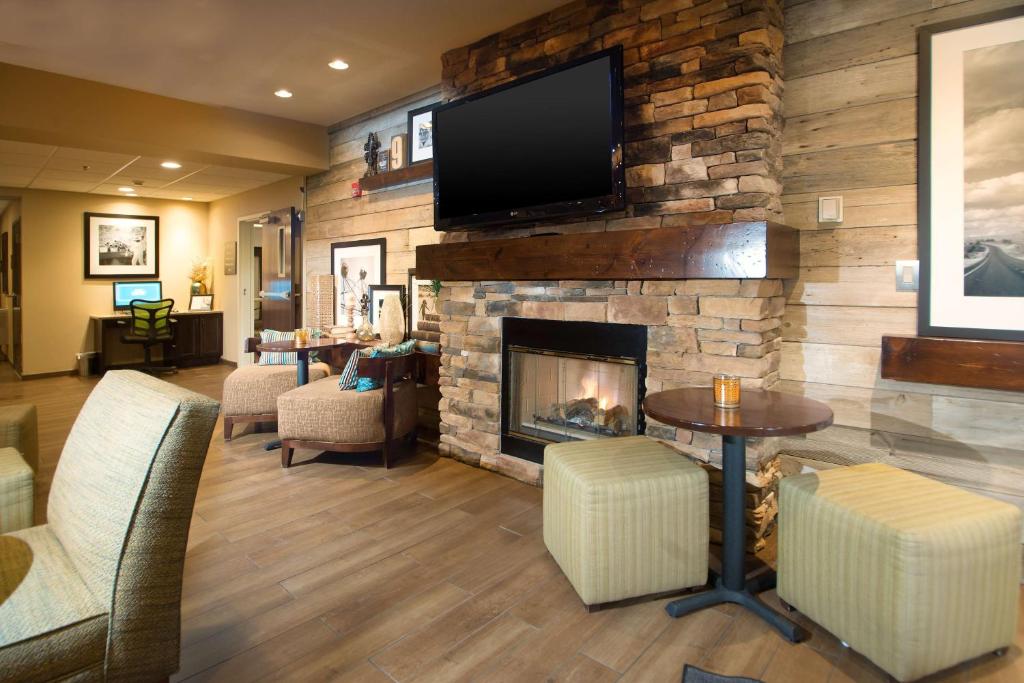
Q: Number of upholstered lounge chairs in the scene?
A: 3